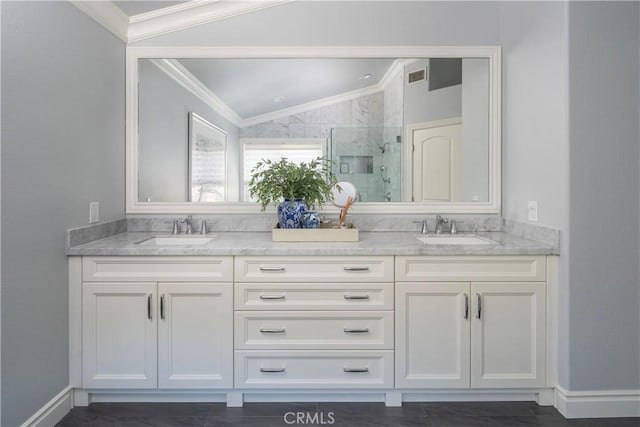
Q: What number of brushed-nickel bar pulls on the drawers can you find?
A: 8